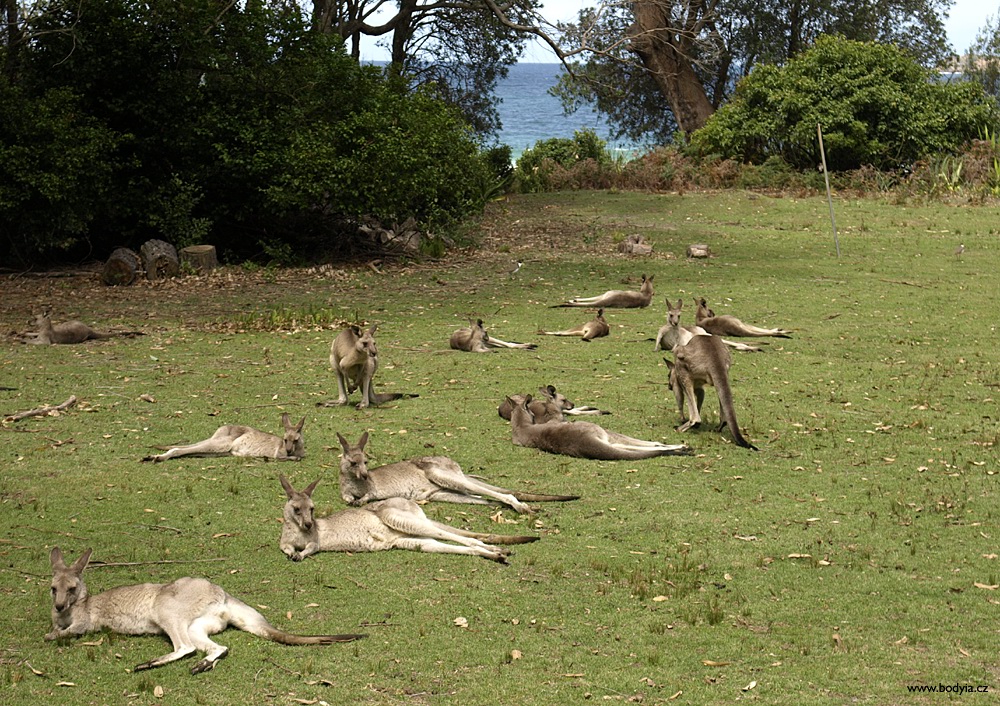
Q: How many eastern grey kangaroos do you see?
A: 14